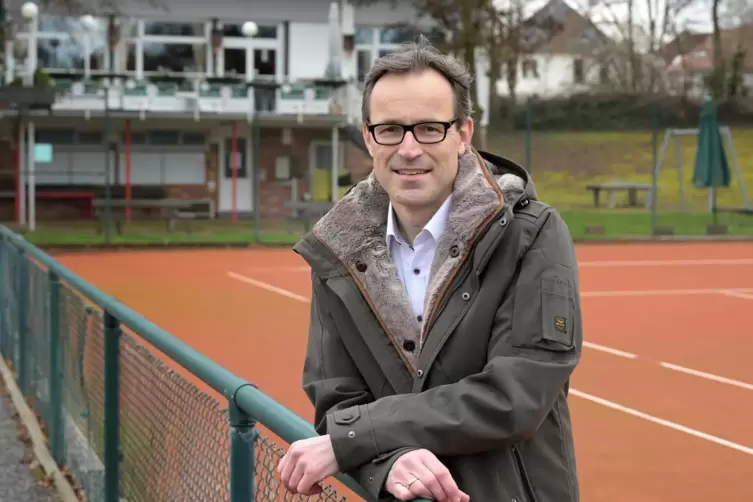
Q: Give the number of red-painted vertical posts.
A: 3